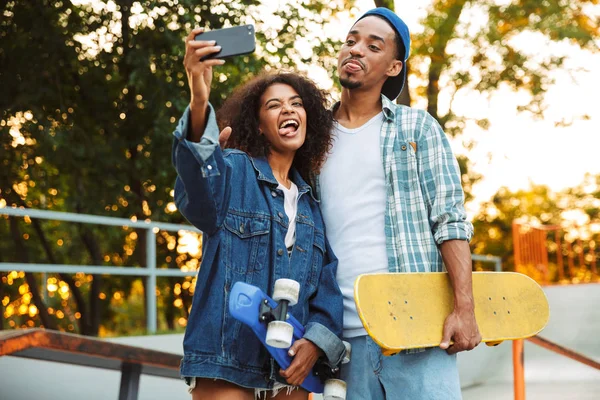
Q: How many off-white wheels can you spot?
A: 4